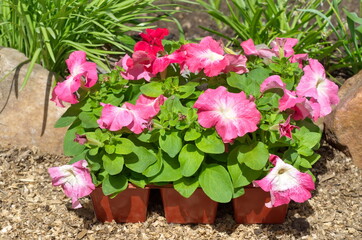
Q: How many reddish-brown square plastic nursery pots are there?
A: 3